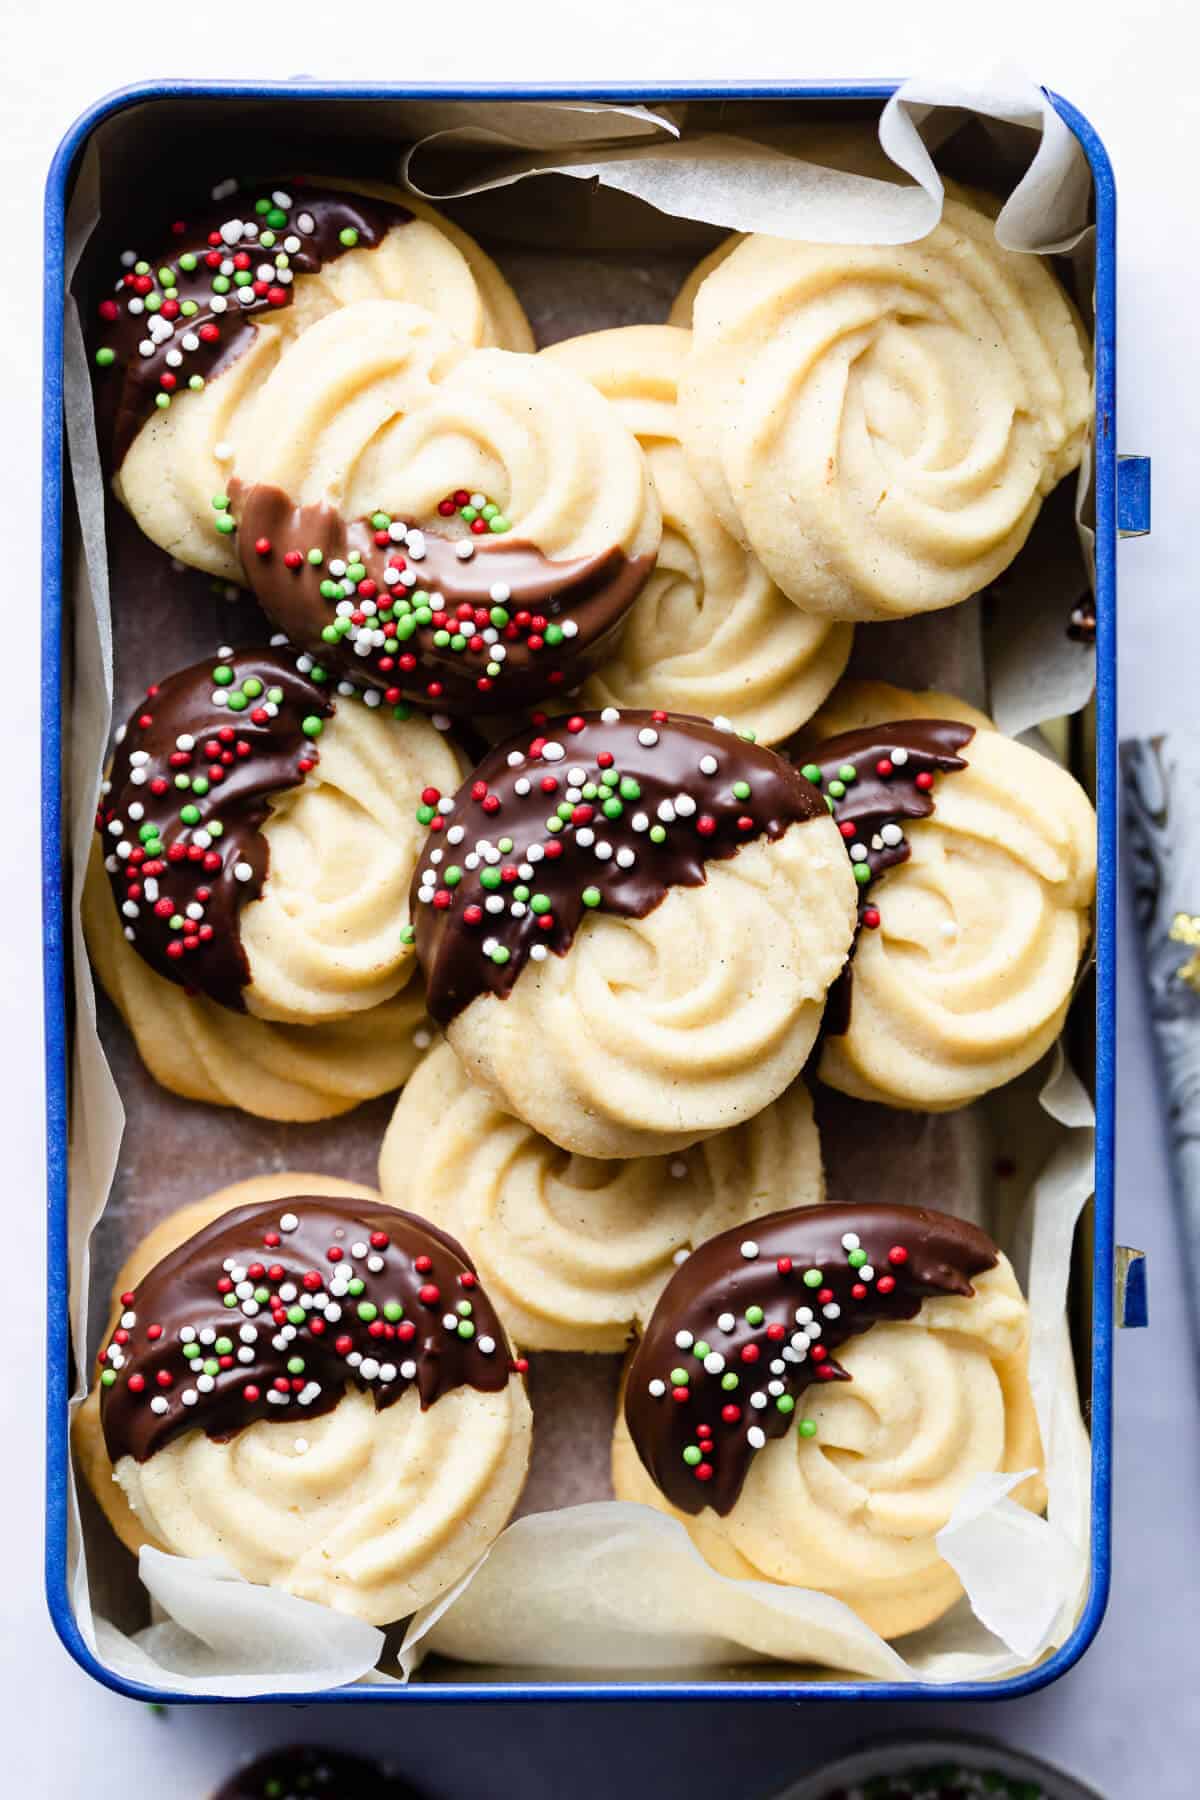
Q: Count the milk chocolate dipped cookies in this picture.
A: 1